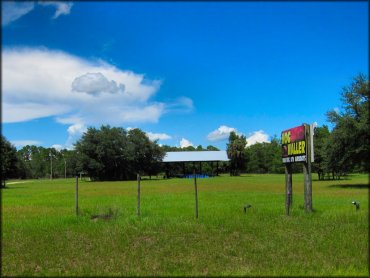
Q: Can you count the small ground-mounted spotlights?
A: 2